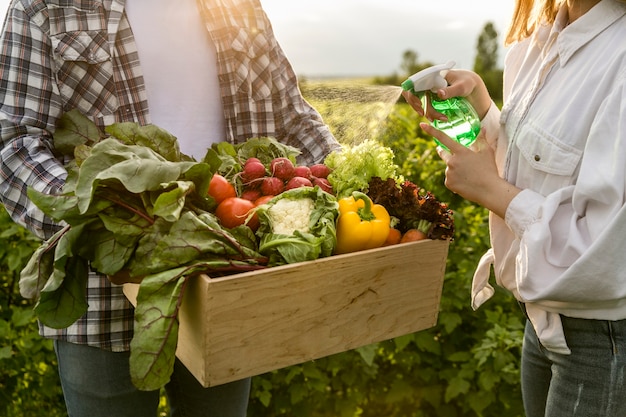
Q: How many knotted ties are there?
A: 1